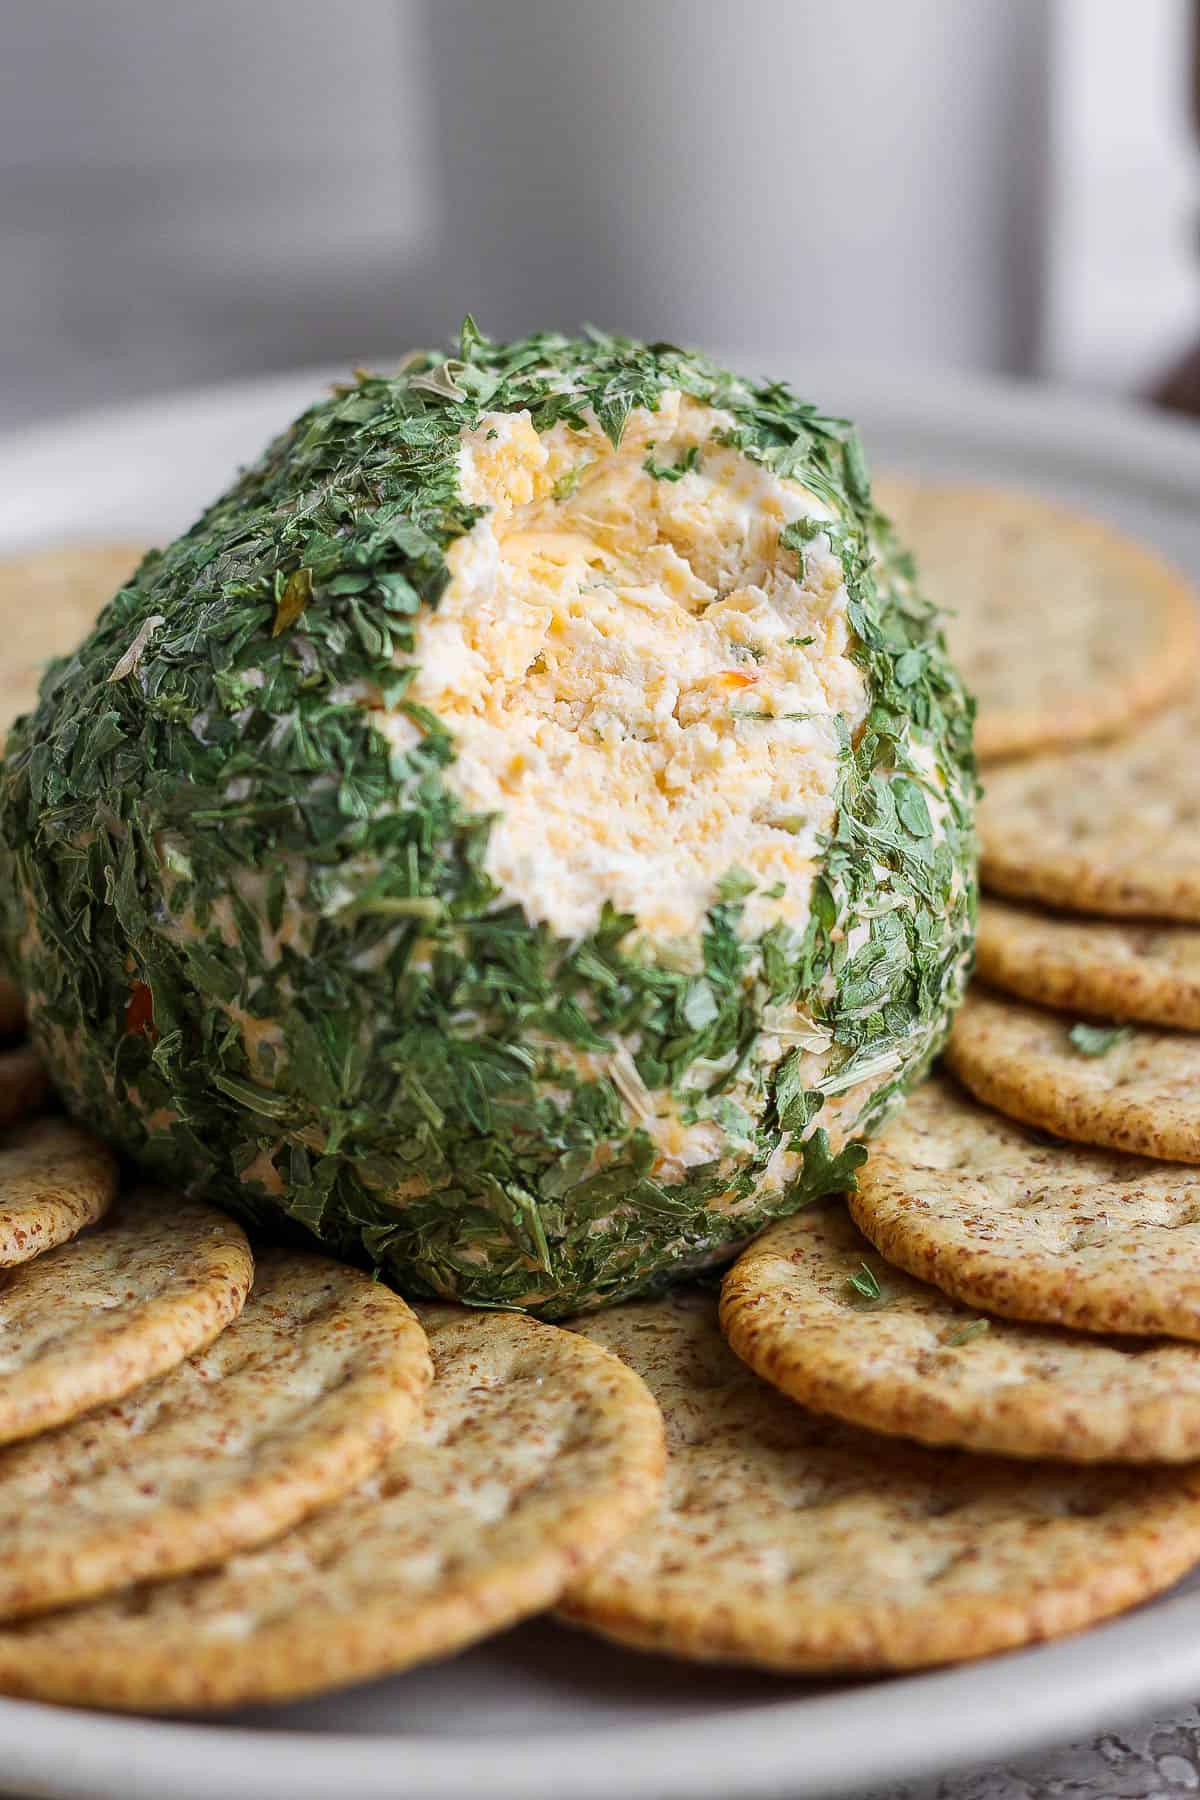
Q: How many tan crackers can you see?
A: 14